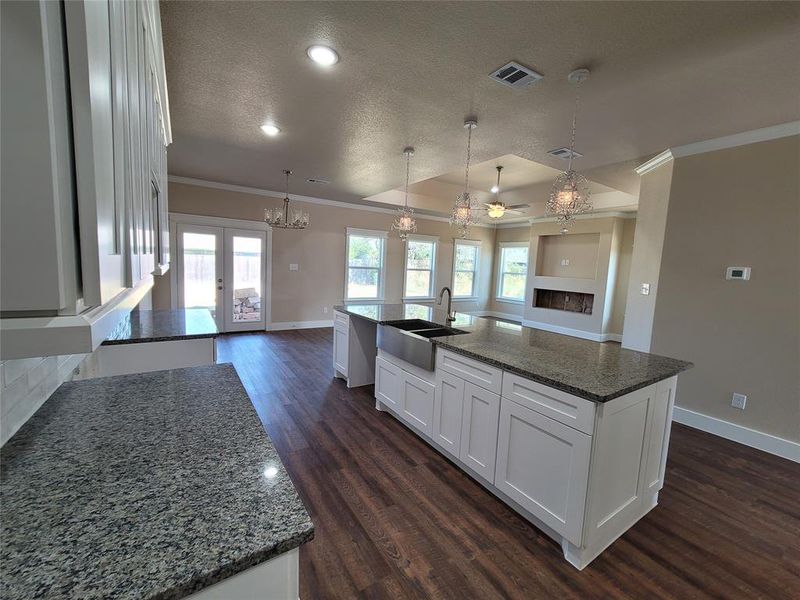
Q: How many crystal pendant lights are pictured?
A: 3